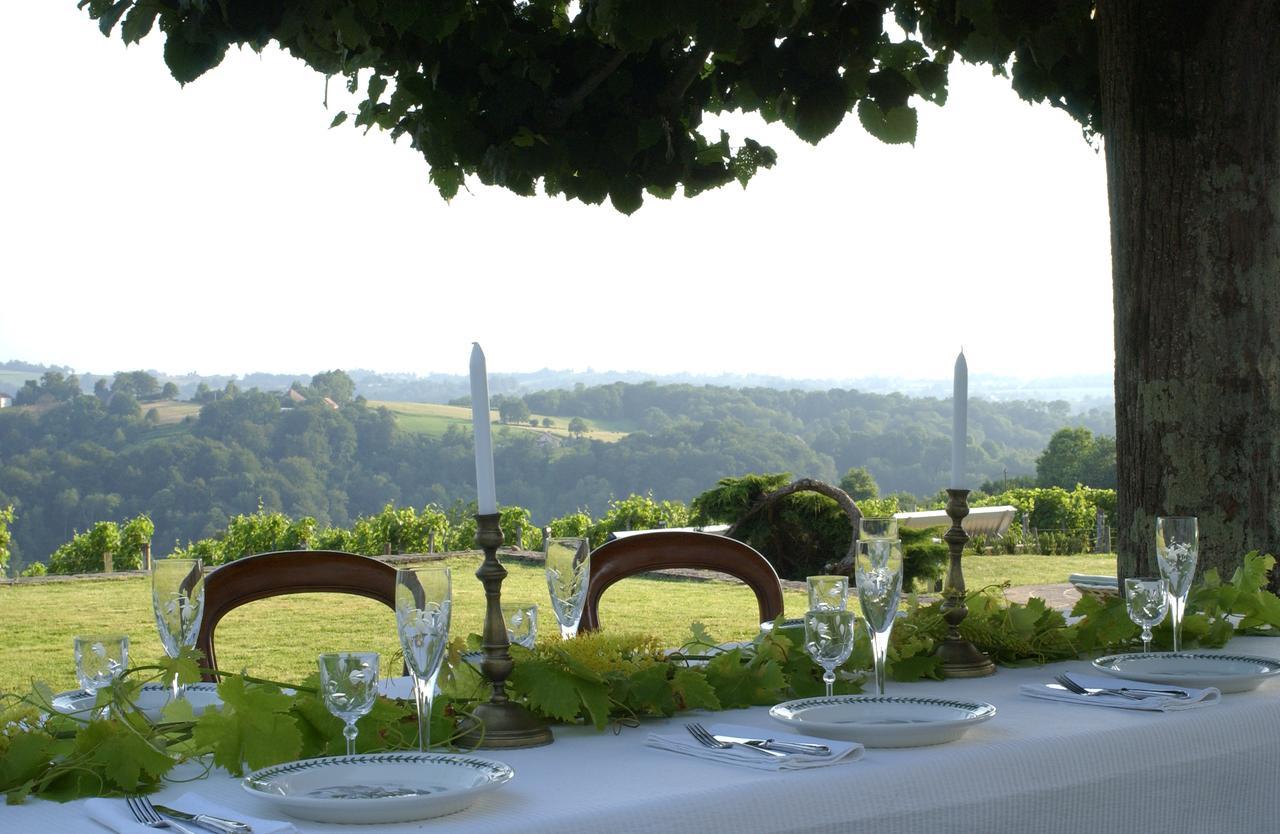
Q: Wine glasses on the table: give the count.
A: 12